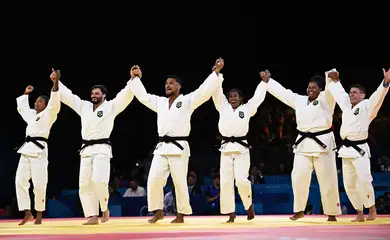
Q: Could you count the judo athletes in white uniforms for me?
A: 6